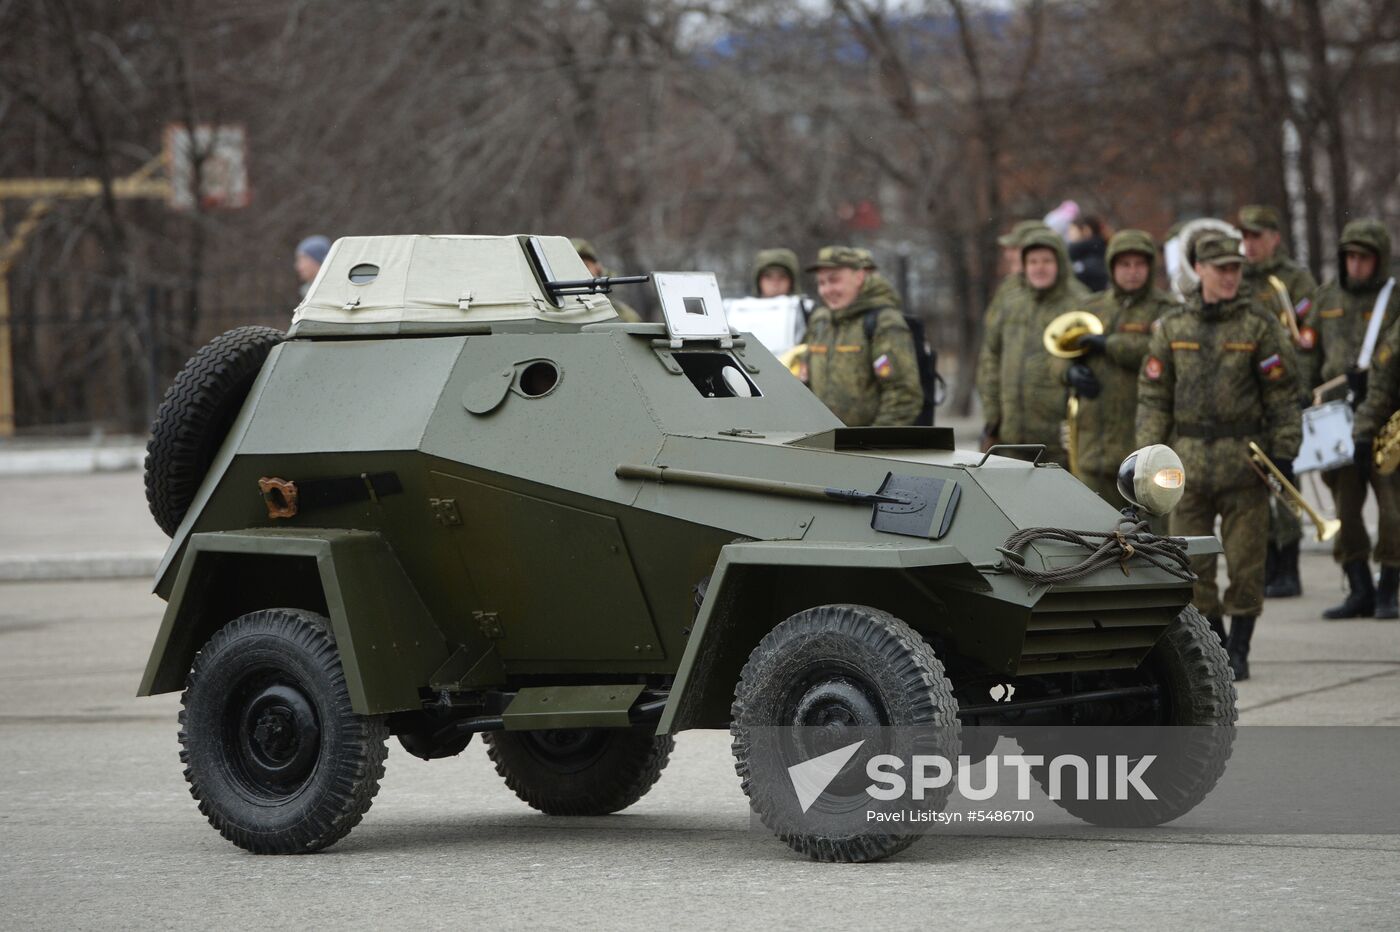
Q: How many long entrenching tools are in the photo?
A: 1